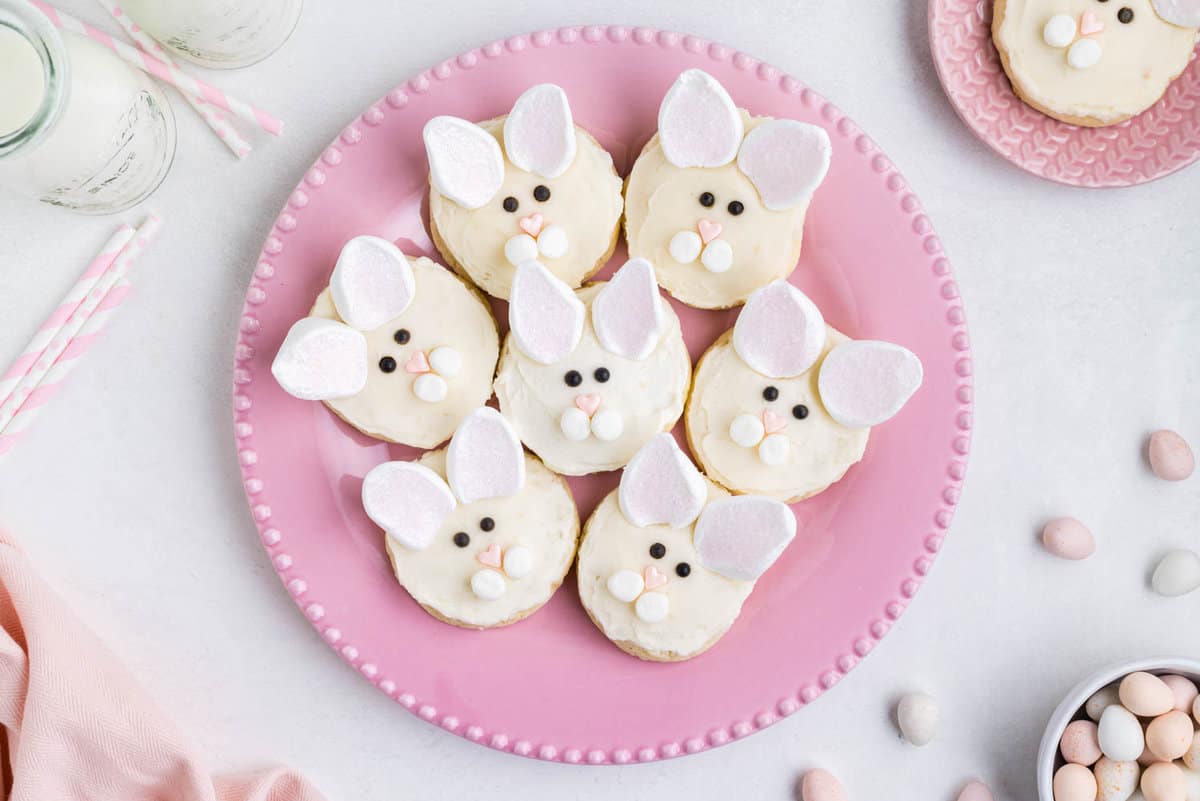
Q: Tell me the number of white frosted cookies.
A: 8